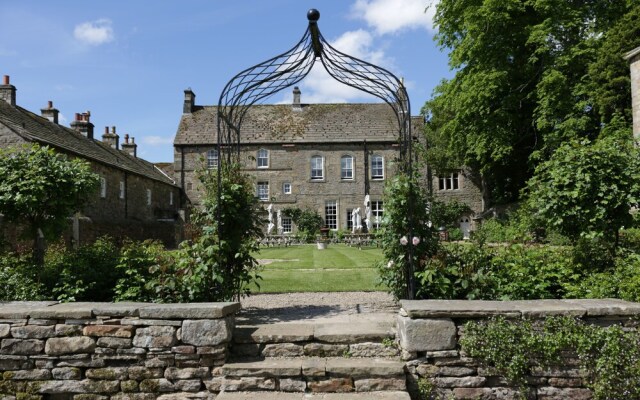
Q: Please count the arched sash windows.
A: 5